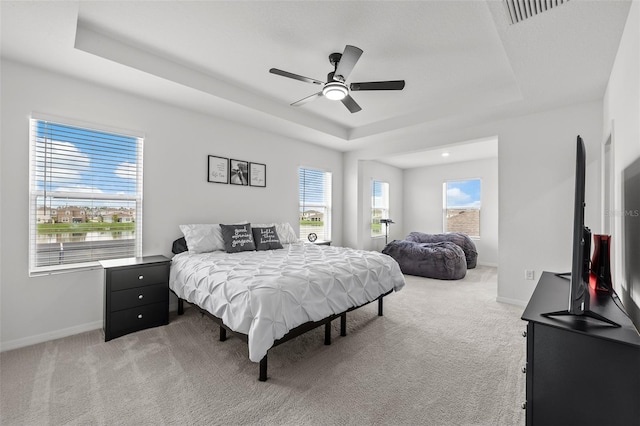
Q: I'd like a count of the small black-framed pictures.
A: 3